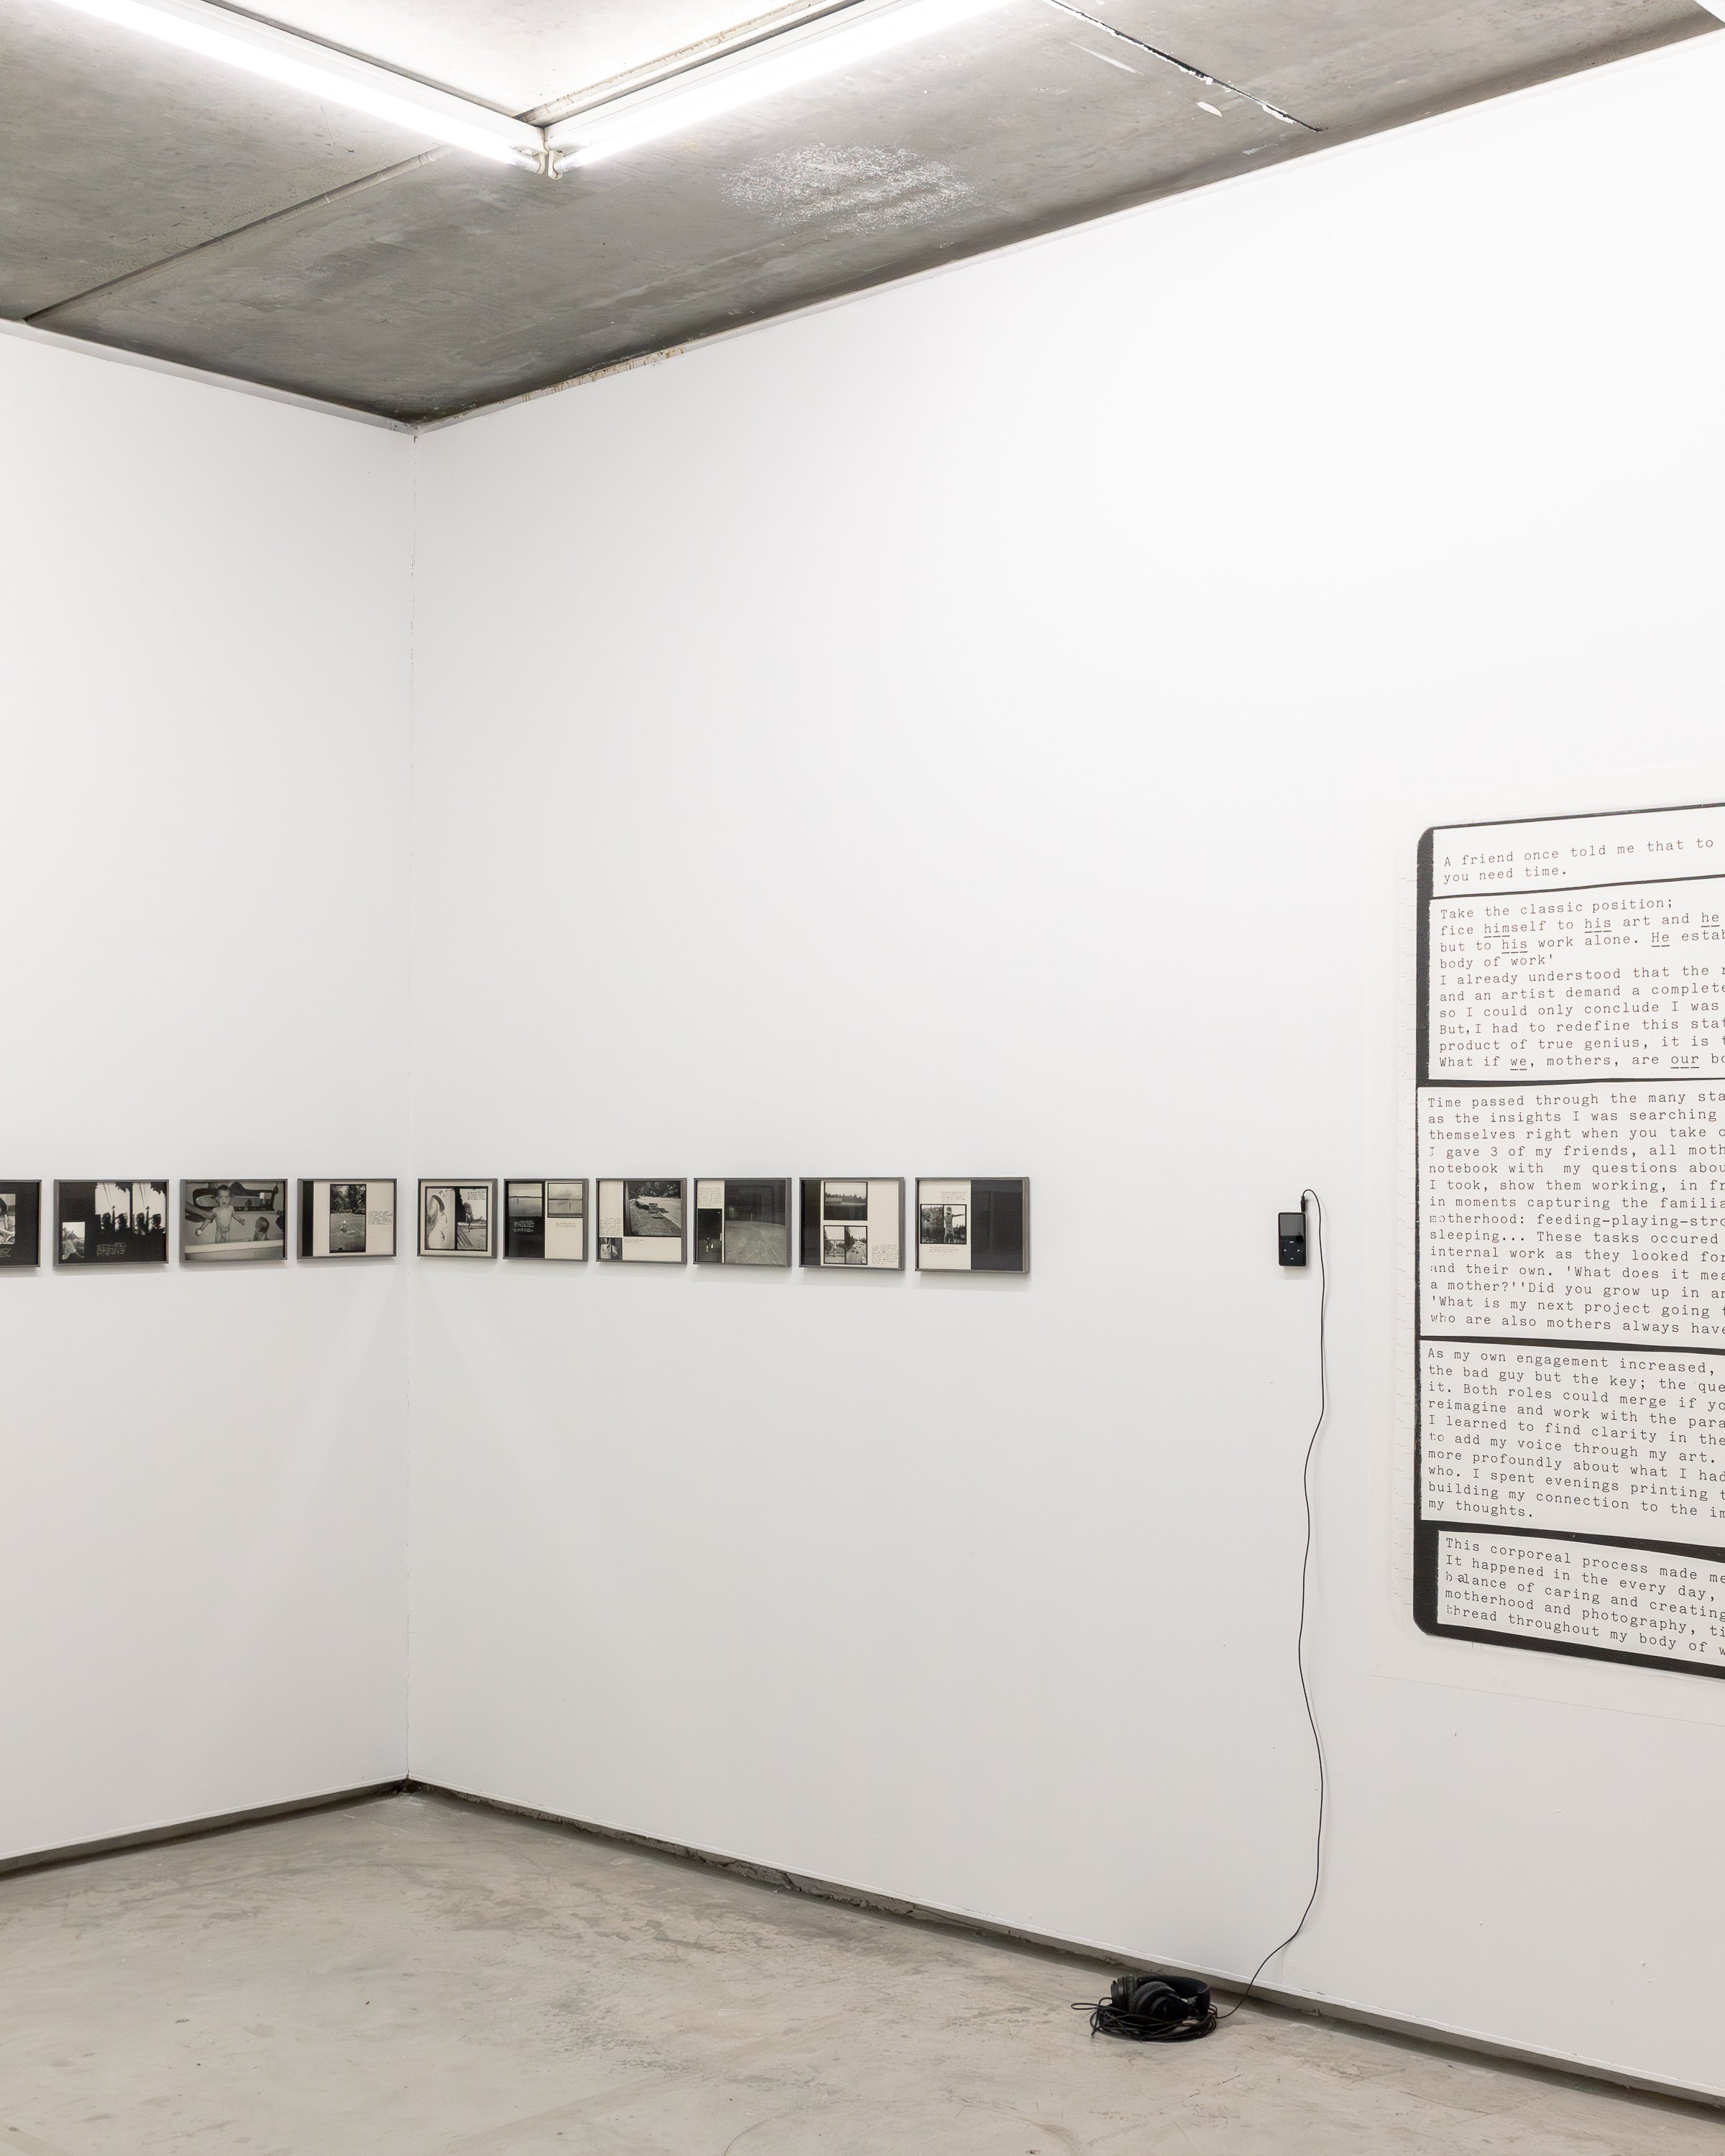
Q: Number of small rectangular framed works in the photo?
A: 10